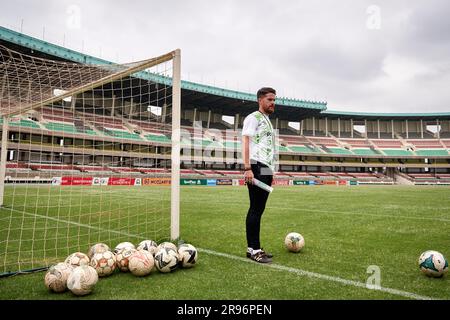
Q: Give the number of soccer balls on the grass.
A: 14